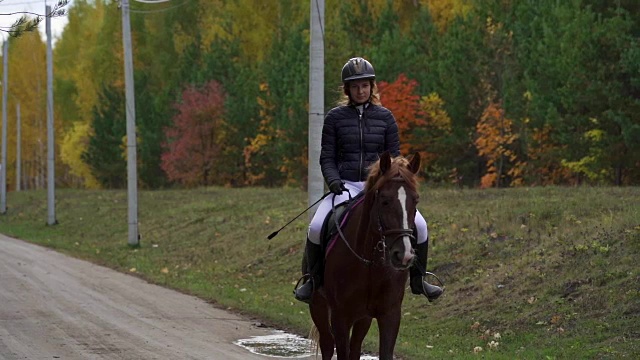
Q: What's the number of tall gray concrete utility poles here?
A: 5